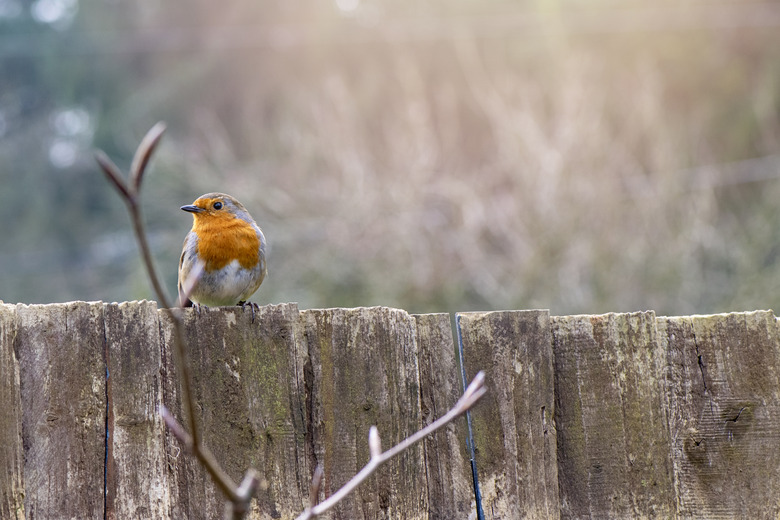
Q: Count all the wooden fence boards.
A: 9